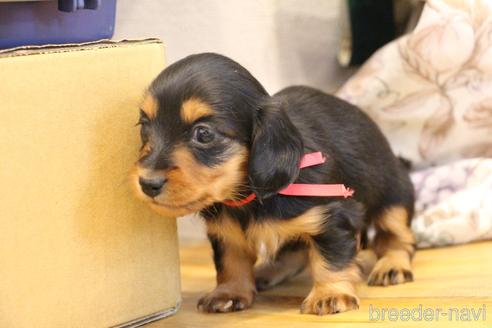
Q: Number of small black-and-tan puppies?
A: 1